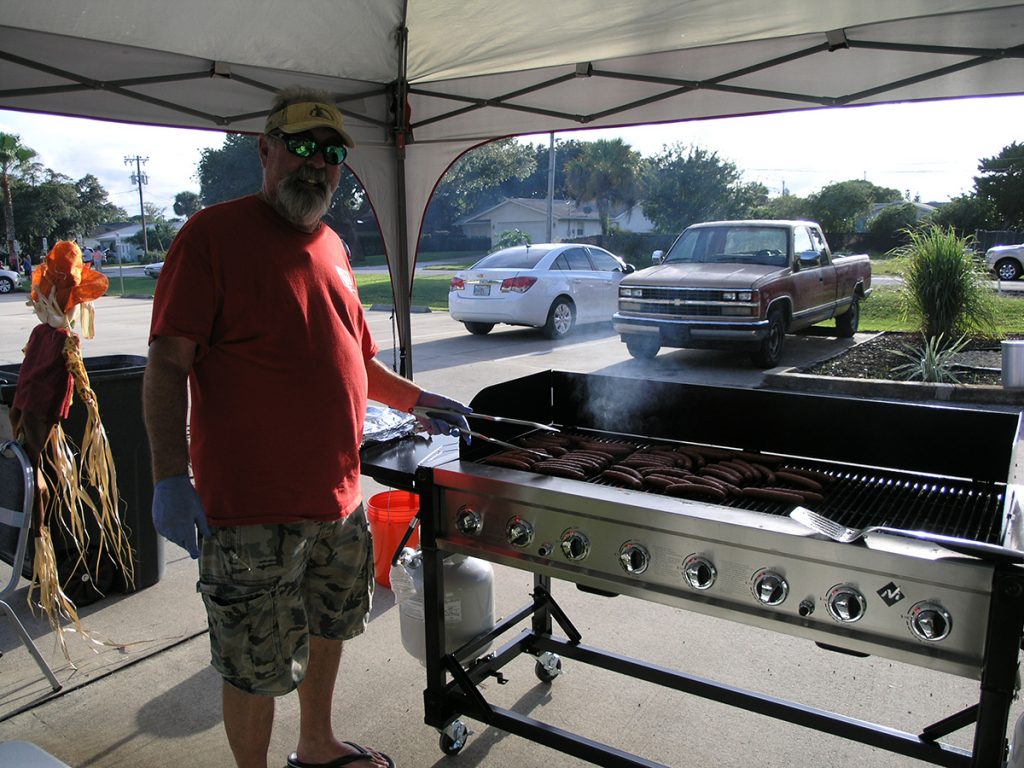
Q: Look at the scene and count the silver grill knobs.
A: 8